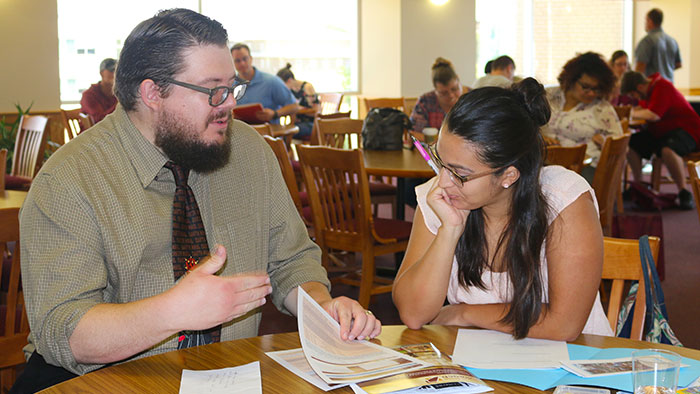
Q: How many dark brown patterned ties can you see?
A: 1